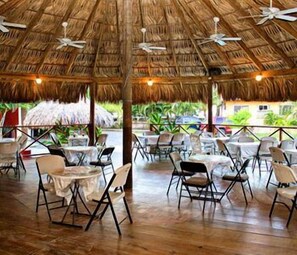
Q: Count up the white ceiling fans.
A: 5